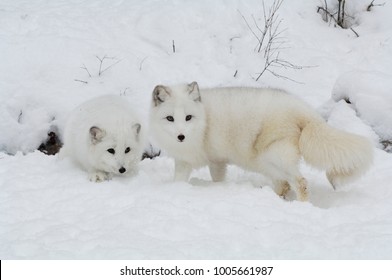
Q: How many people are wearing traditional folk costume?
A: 0